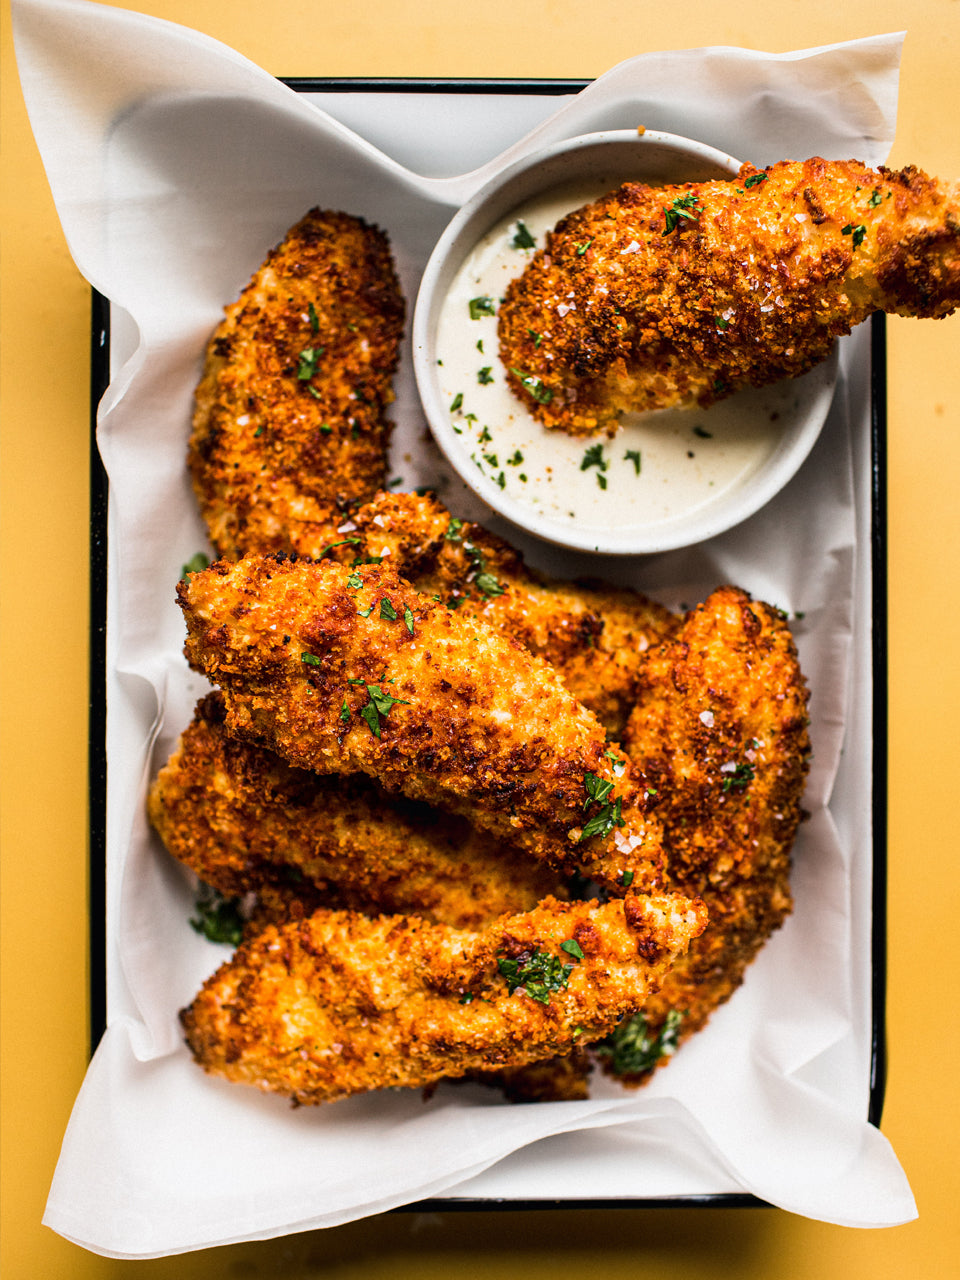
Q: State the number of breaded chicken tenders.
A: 7